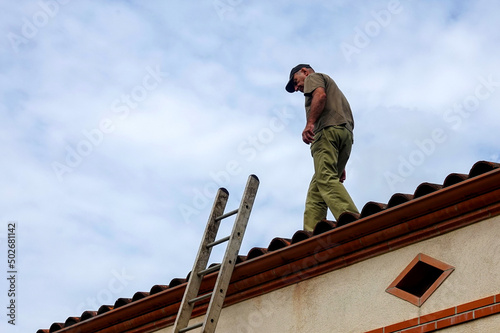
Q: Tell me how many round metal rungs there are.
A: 5